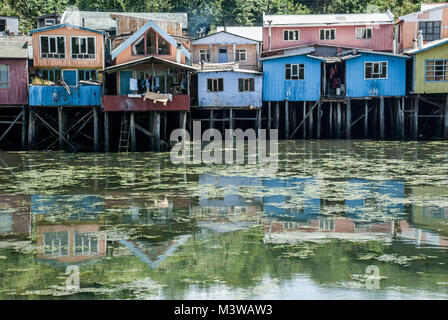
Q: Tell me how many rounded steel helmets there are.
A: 0